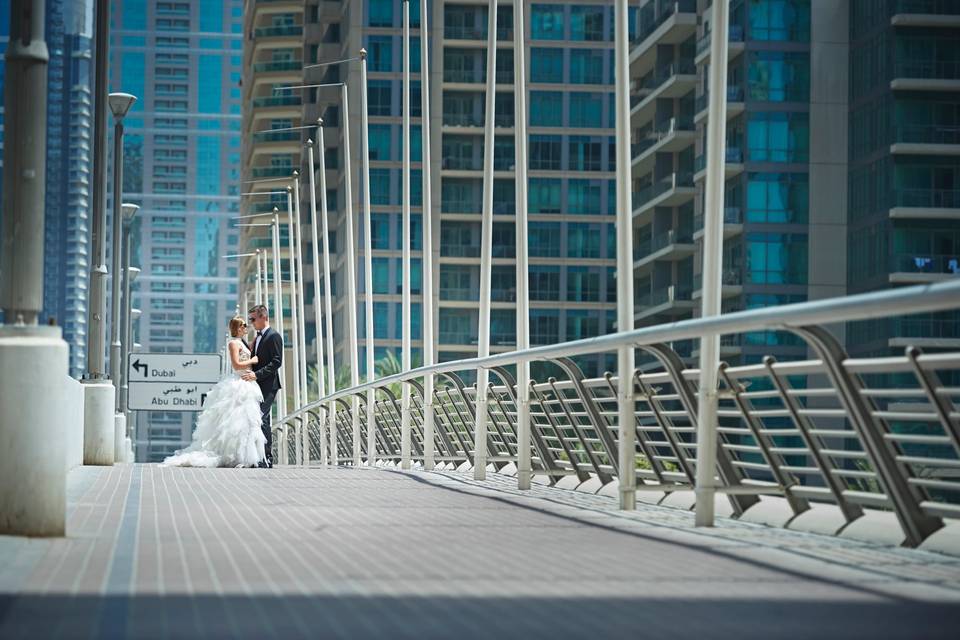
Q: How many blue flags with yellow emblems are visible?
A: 0